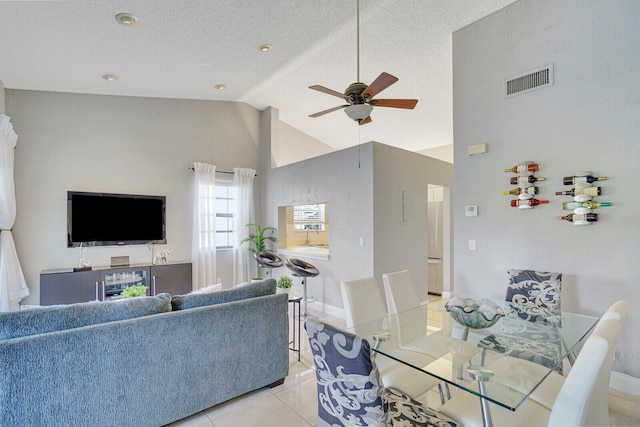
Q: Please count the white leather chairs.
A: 4